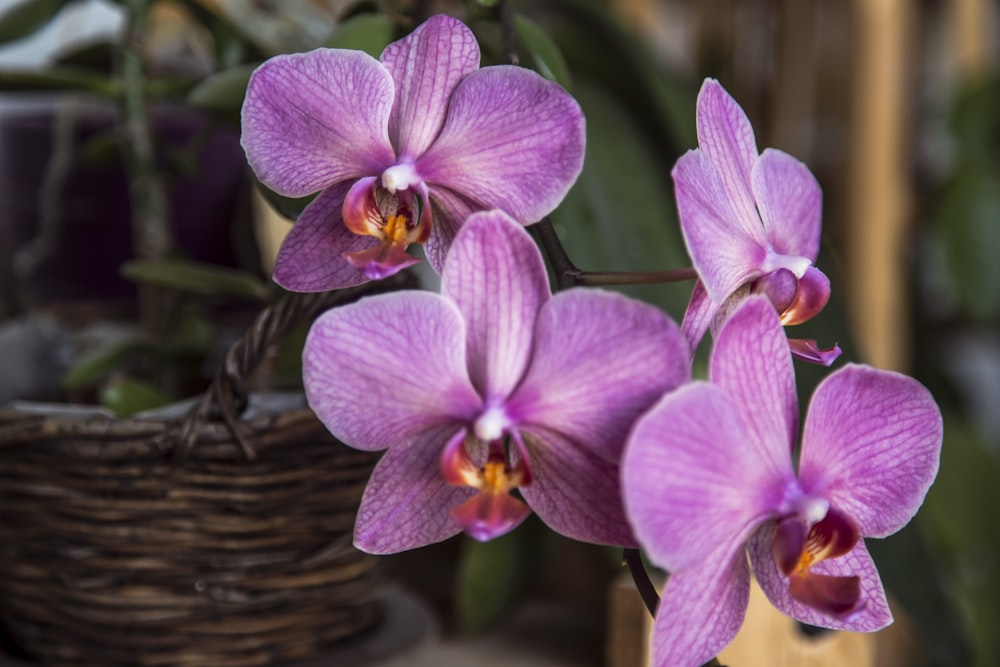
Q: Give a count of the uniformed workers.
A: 0